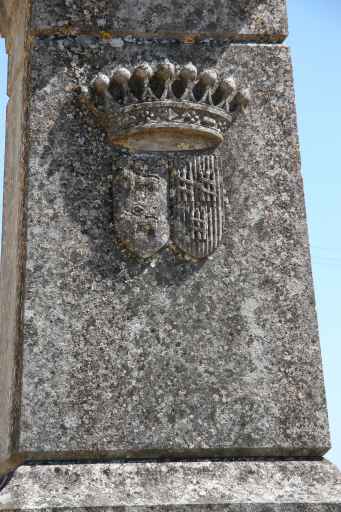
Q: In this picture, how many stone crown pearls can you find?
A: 9